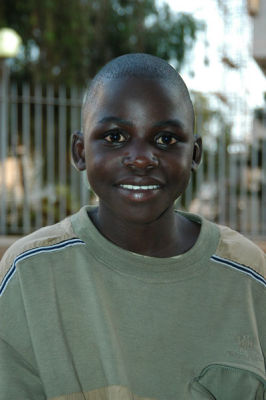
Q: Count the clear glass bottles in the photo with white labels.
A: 0